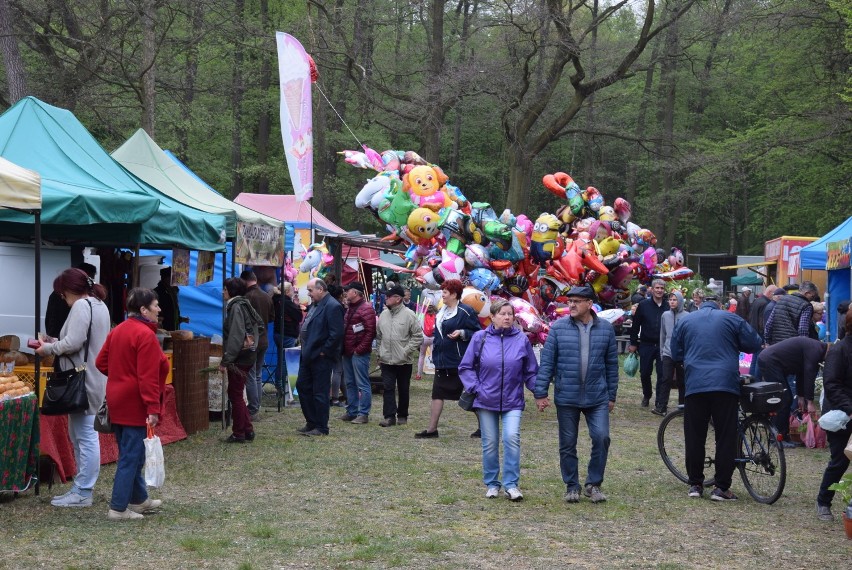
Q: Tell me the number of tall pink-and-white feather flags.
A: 1